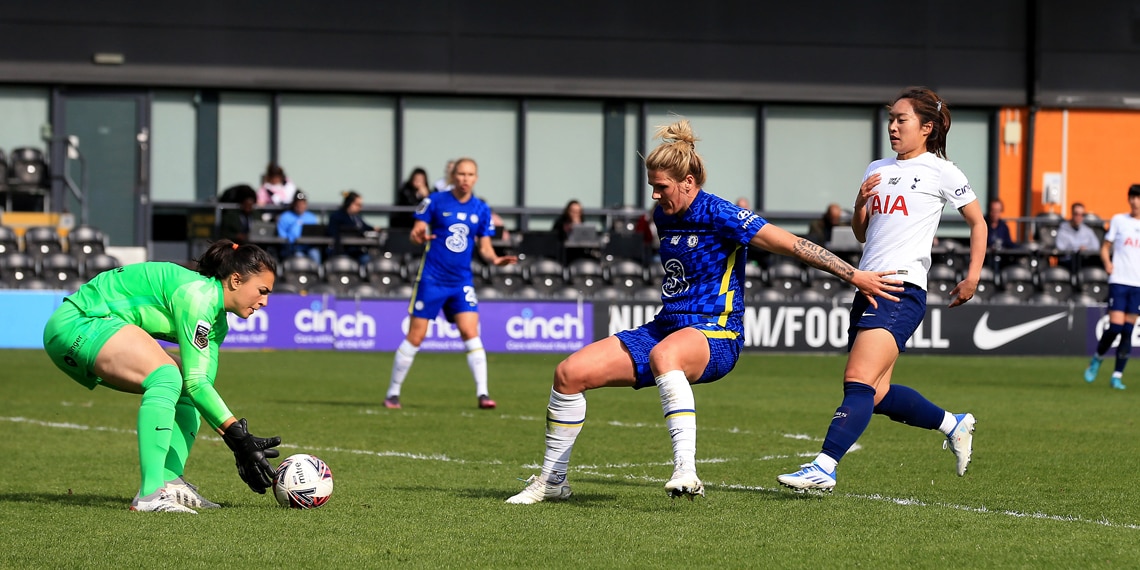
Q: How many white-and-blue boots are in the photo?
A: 2